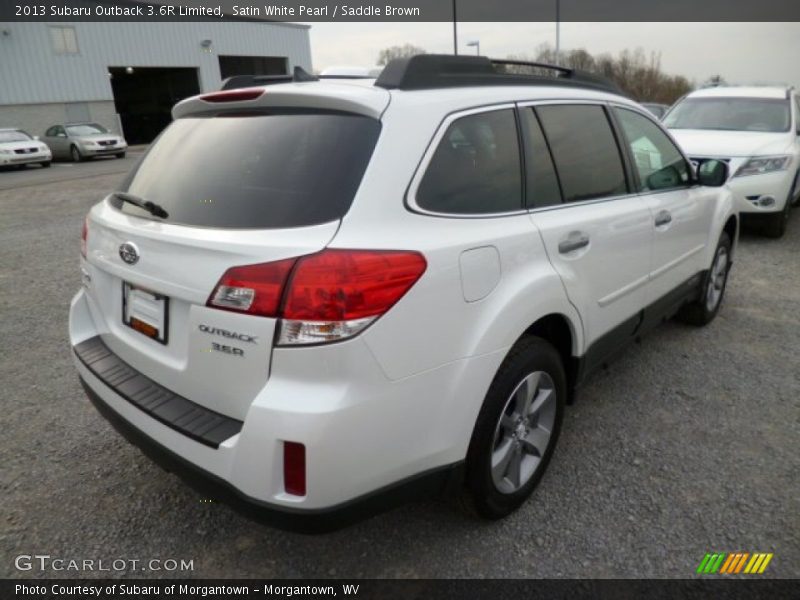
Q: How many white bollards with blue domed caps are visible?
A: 0